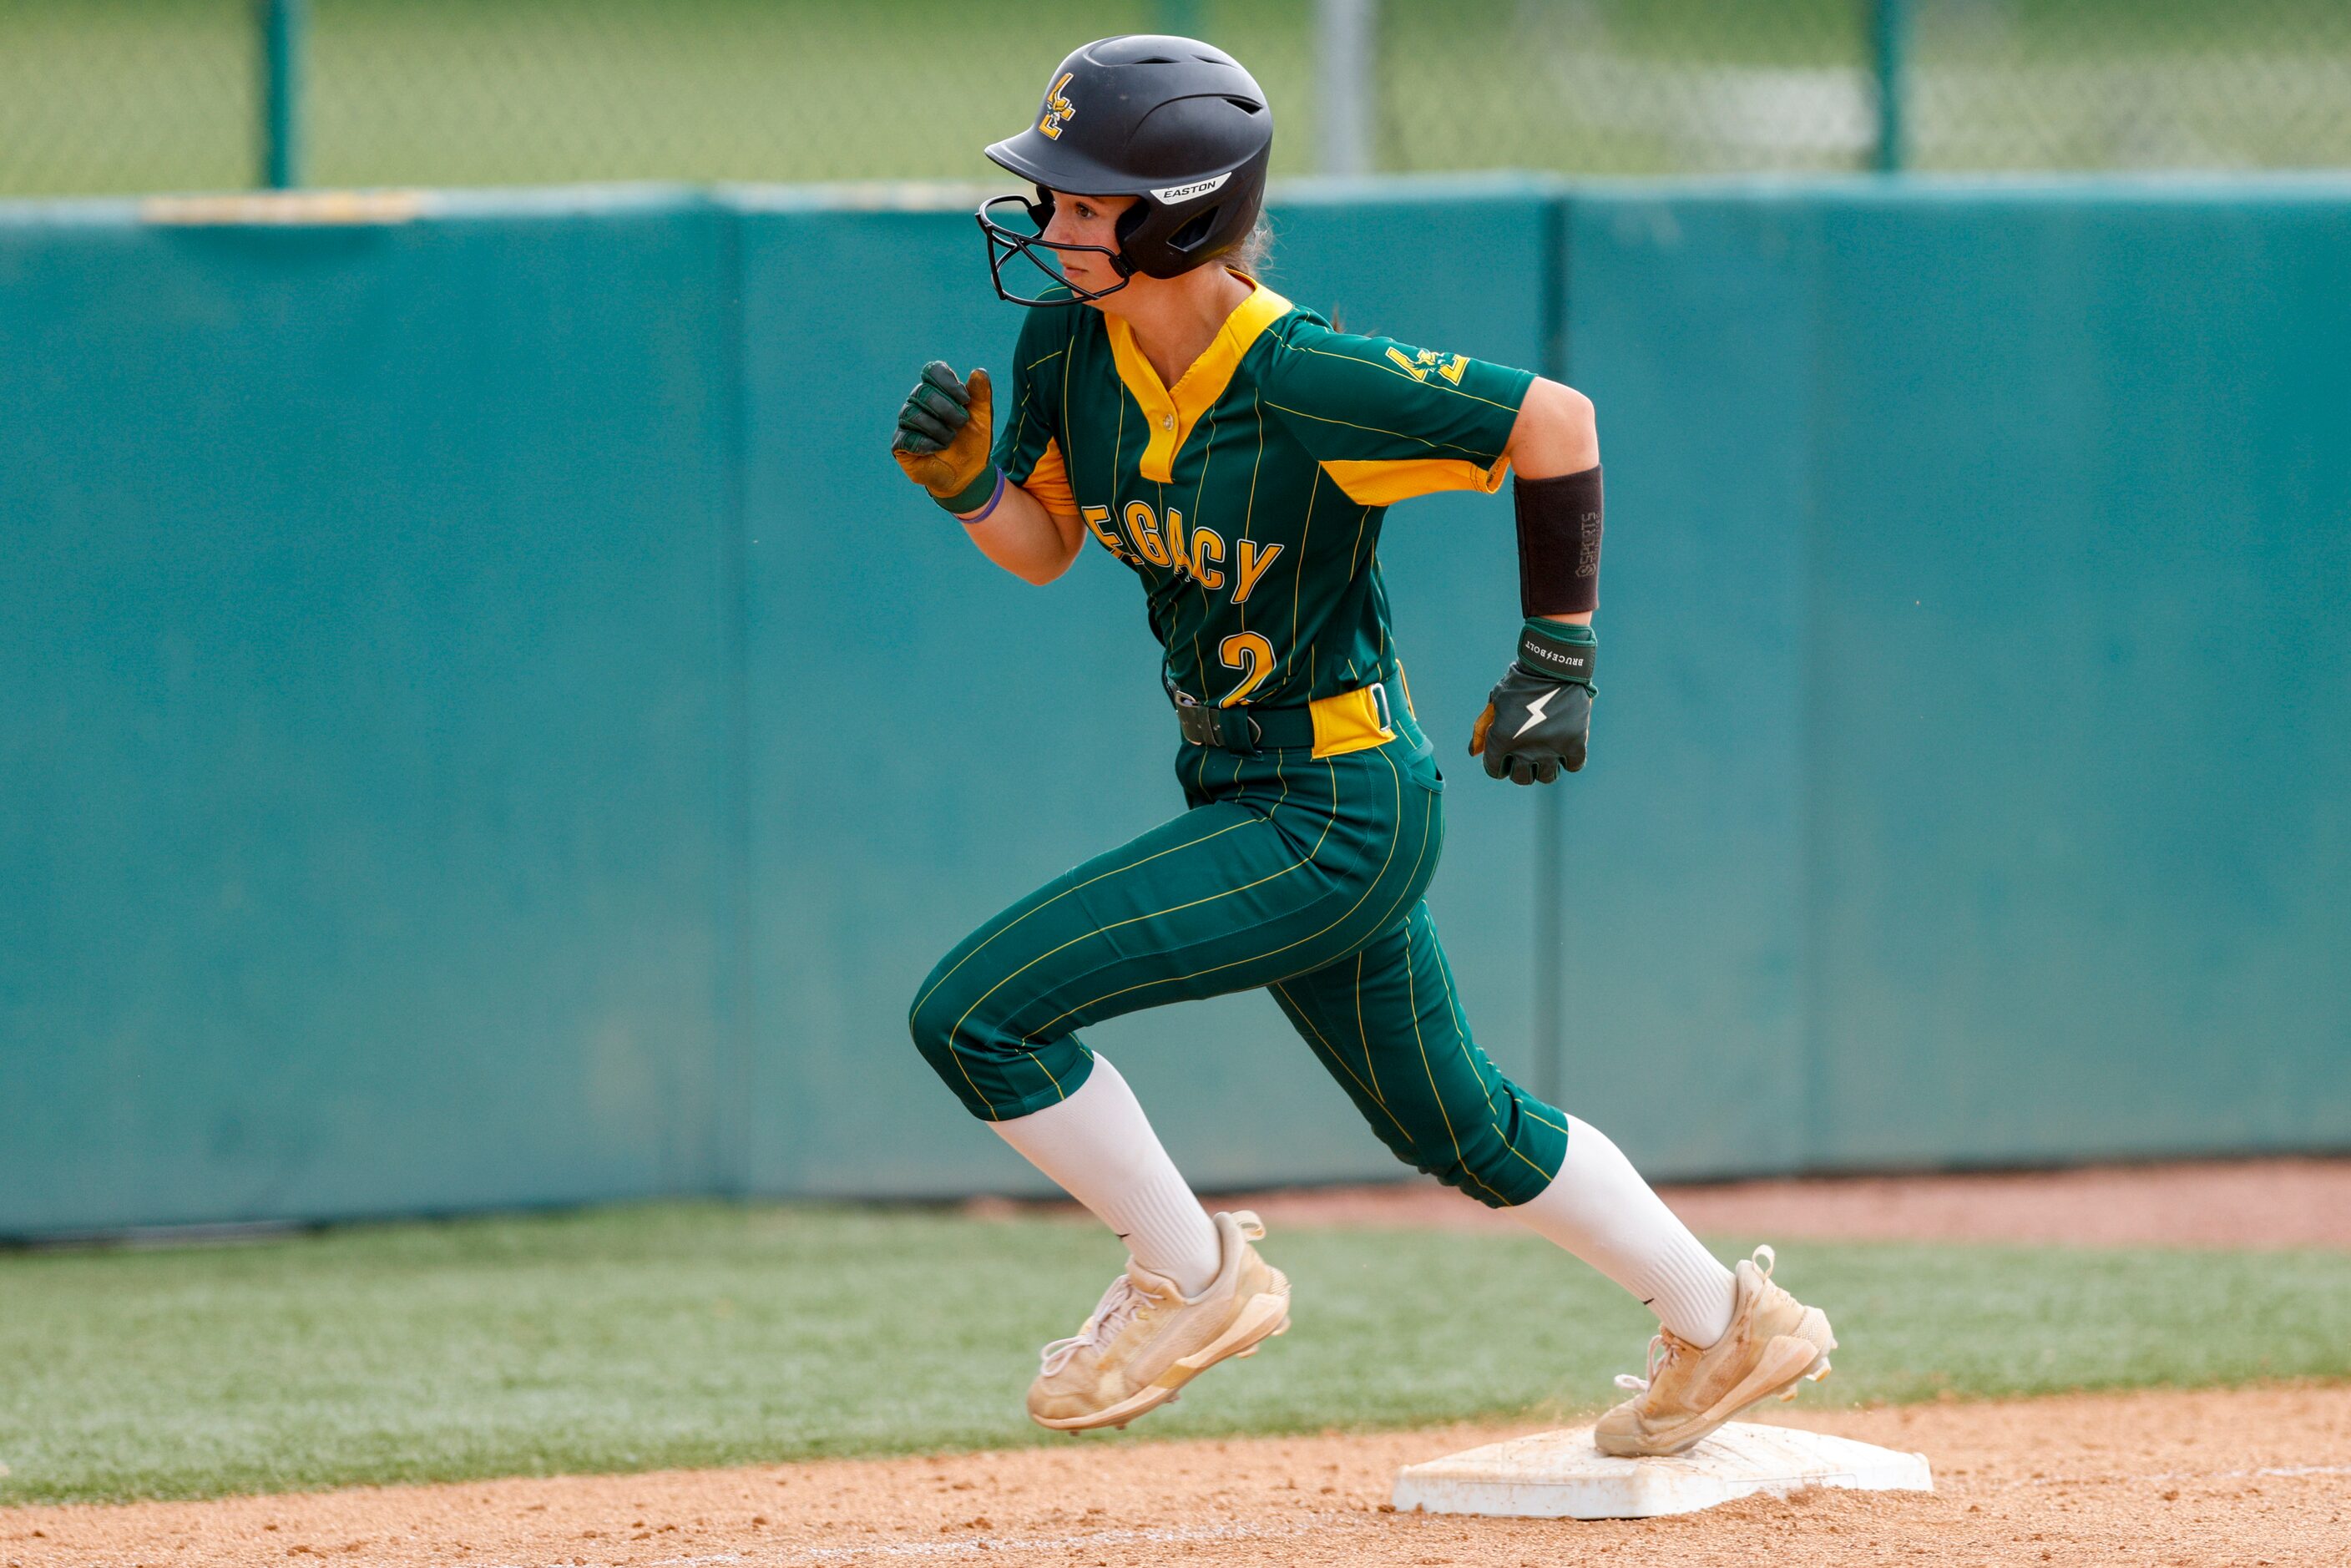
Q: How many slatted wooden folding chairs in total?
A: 0